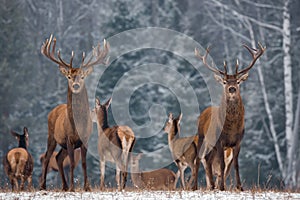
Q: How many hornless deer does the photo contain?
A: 4